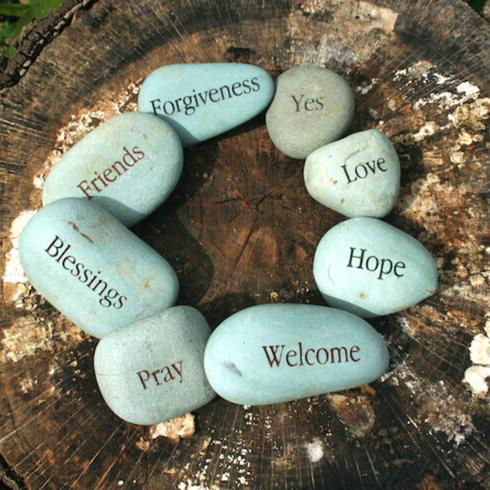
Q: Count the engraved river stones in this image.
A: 8